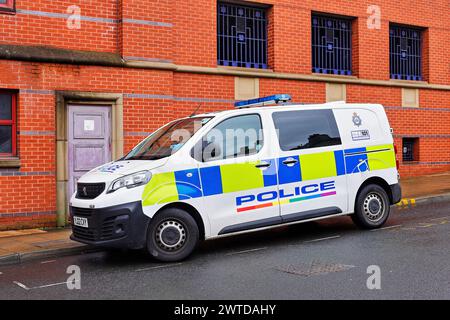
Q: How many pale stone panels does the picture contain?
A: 3